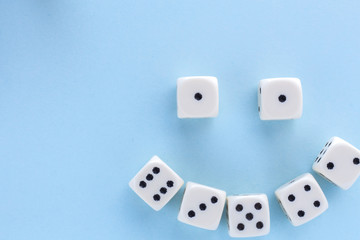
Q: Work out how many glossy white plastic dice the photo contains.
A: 7